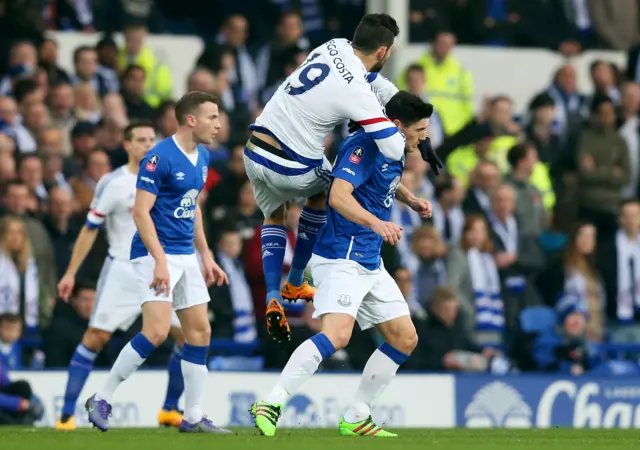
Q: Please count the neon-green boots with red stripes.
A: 2